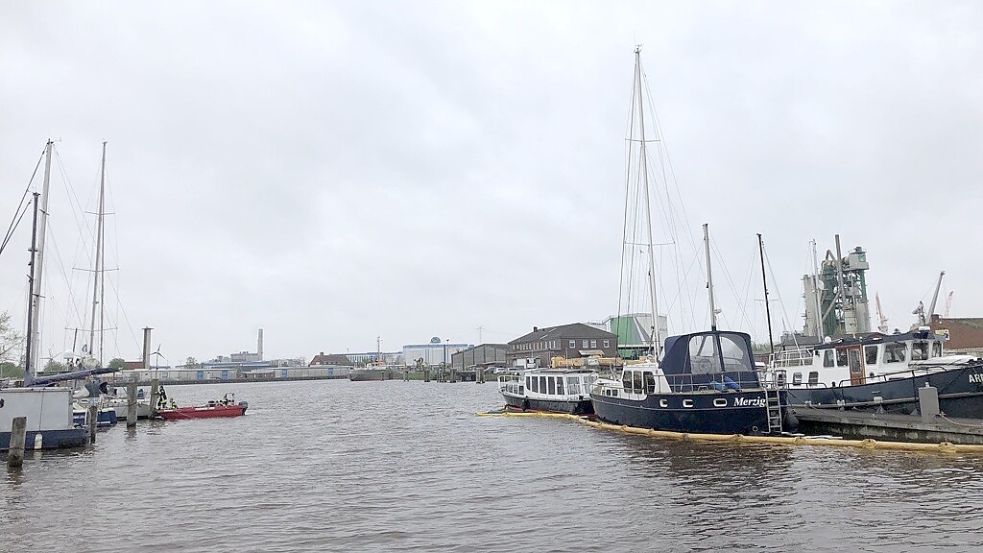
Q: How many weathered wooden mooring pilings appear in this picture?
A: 4